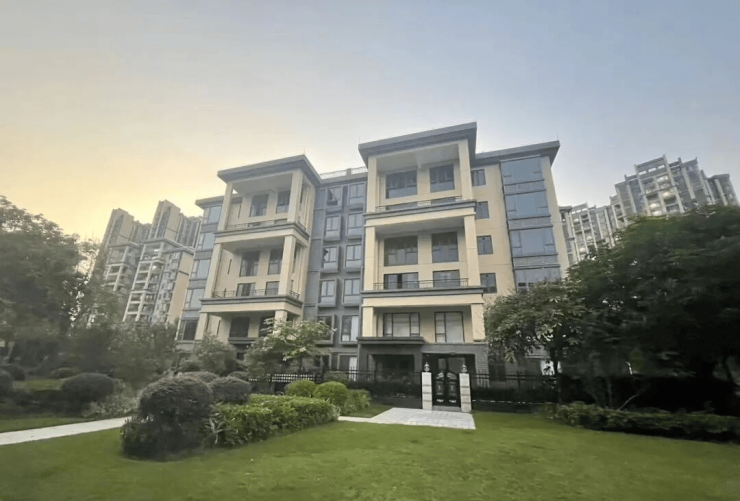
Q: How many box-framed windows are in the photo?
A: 10